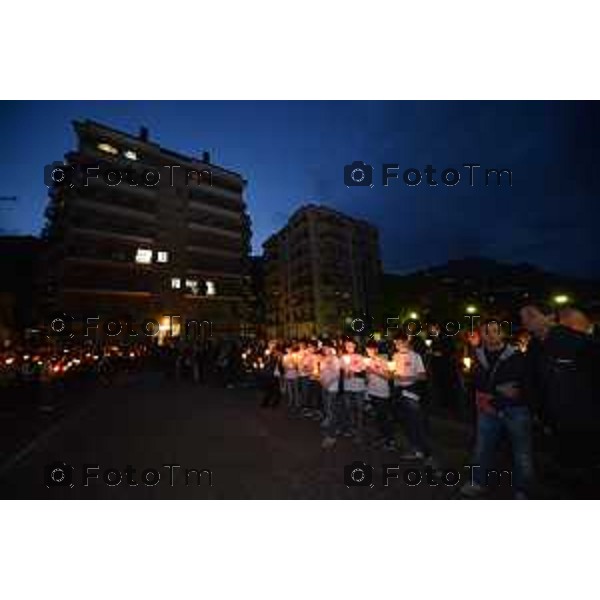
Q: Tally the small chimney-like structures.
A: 2